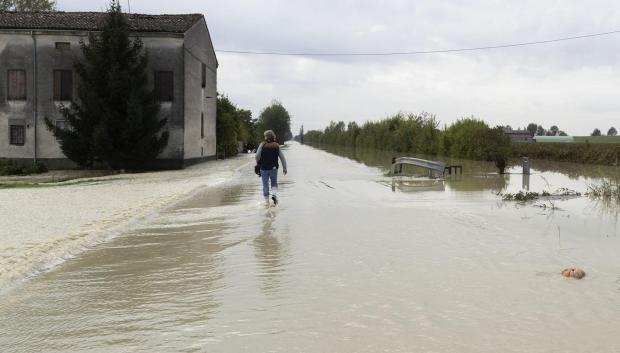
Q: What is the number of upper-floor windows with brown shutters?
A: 3